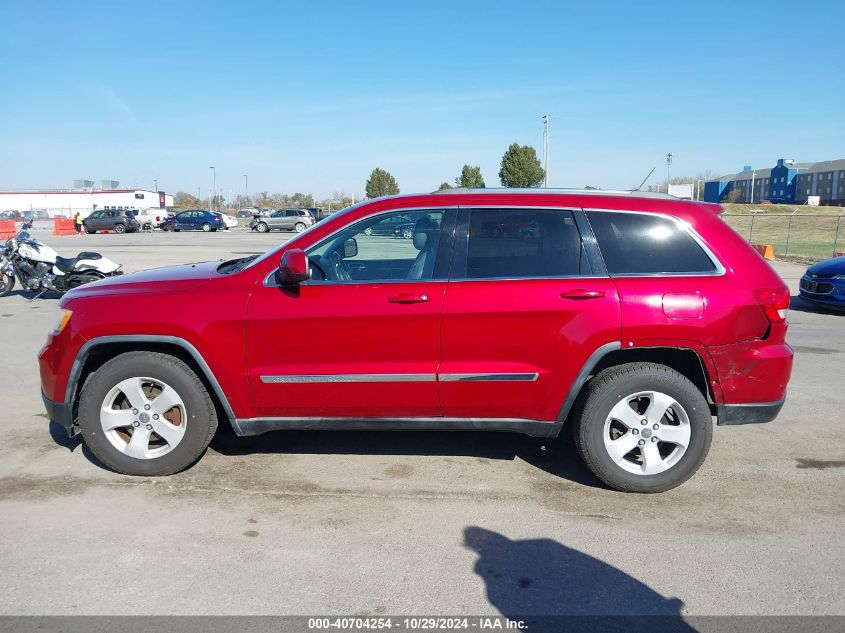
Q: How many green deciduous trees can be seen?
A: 3